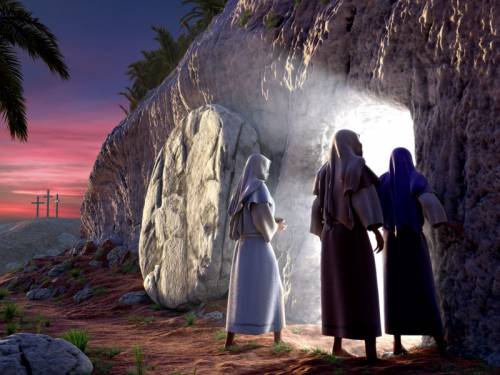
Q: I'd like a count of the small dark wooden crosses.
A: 3